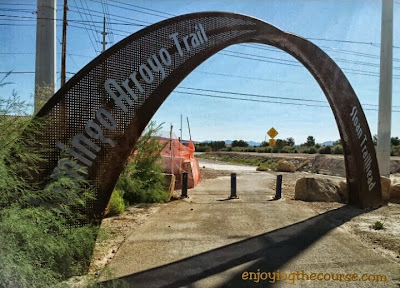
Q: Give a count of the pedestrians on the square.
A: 0